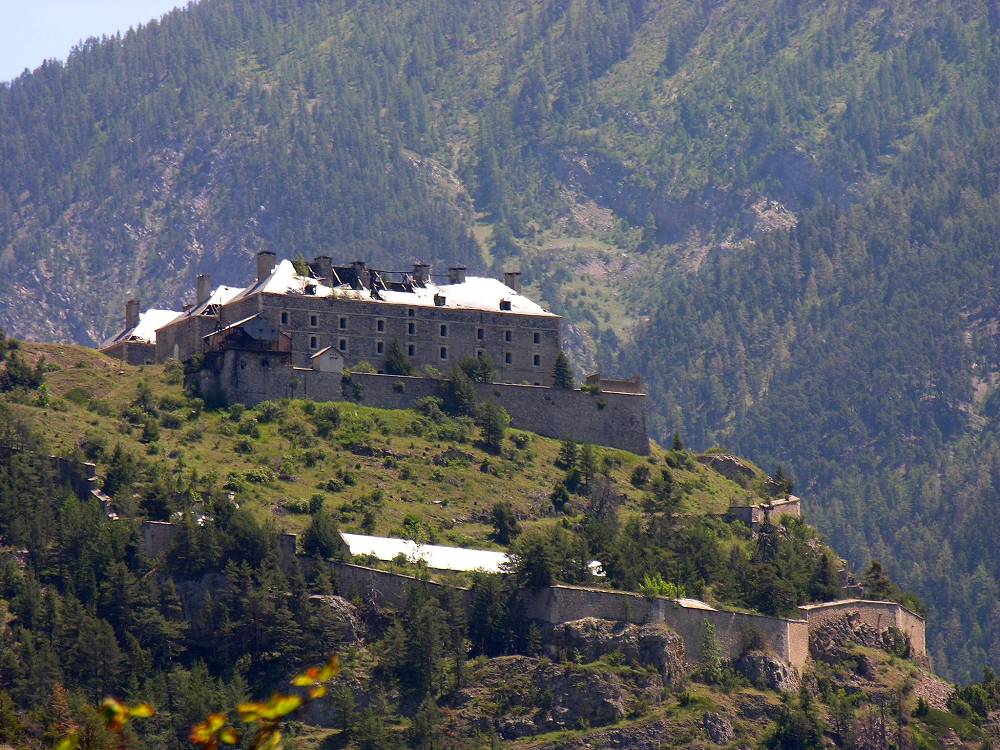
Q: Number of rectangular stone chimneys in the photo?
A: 8